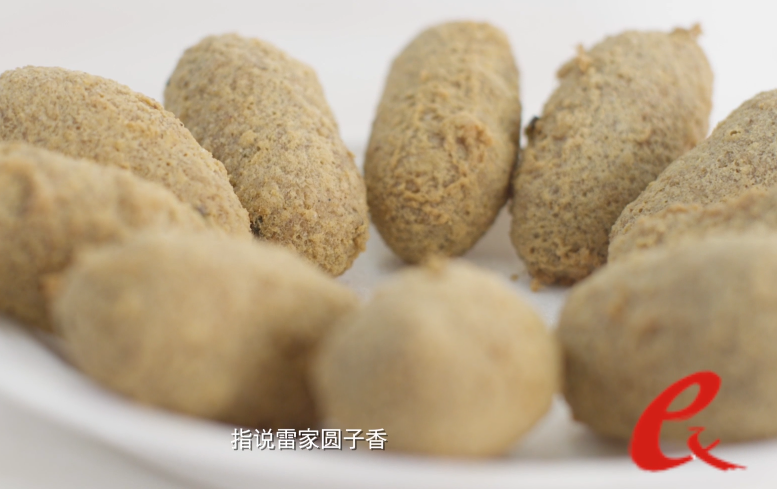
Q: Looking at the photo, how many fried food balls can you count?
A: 10